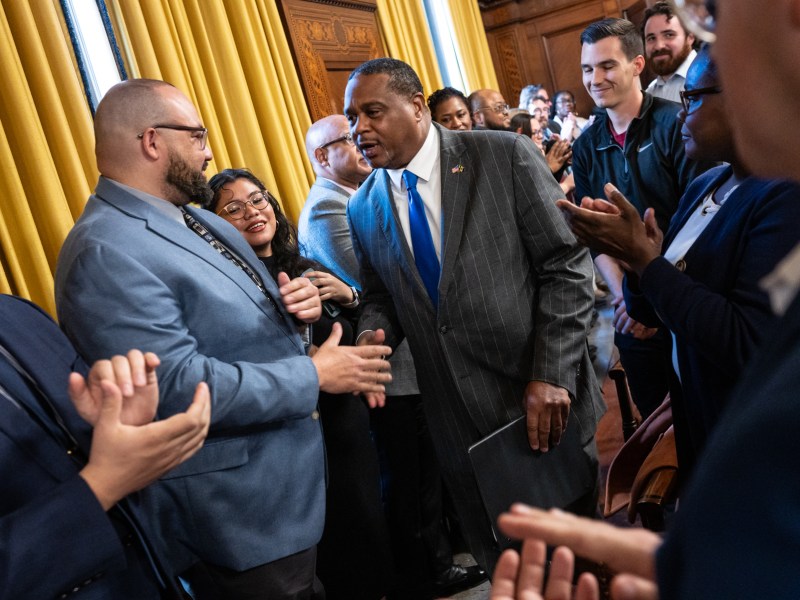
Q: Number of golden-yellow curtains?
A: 4